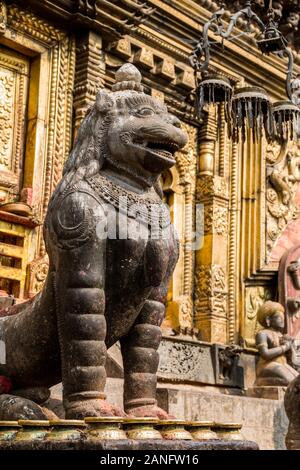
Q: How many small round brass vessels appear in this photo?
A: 8